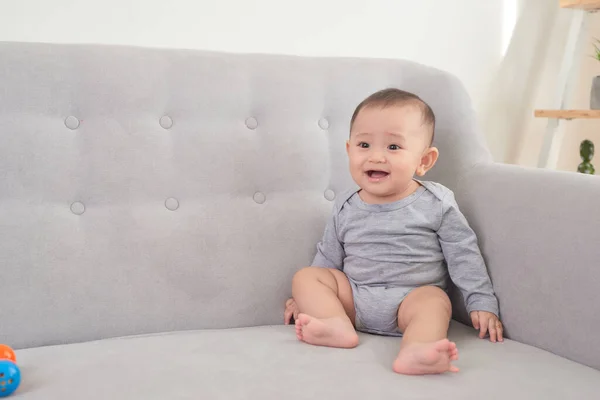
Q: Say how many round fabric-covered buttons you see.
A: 8